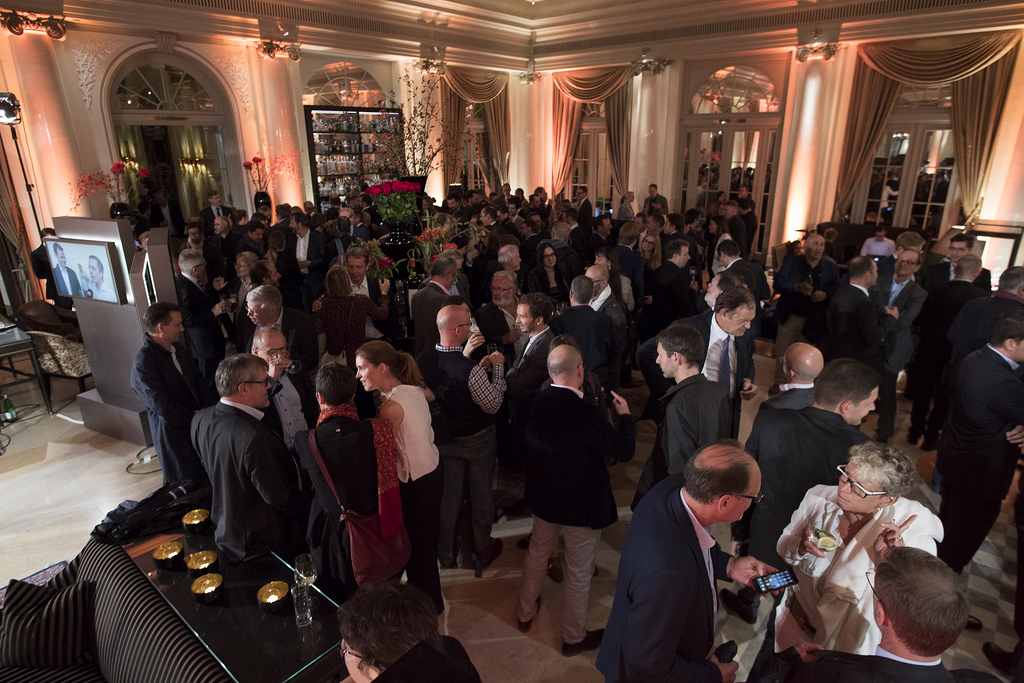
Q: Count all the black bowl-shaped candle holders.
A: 5